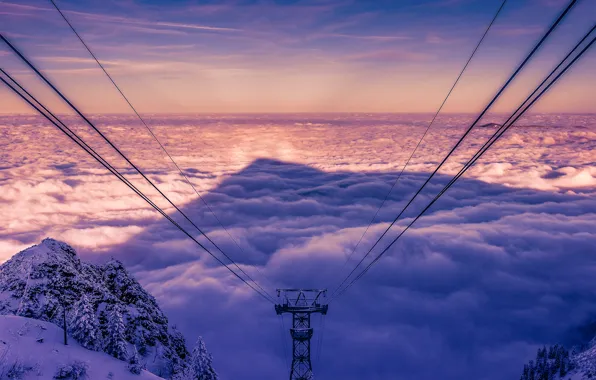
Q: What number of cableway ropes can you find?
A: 8